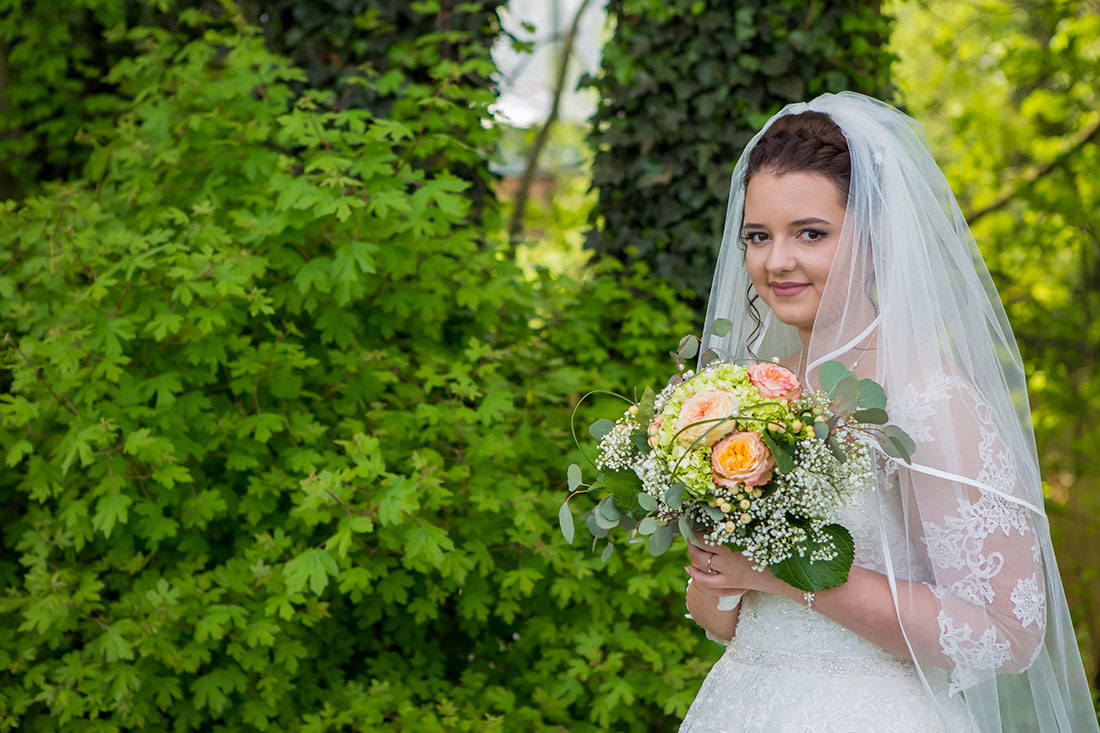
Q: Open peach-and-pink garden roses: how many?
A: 3